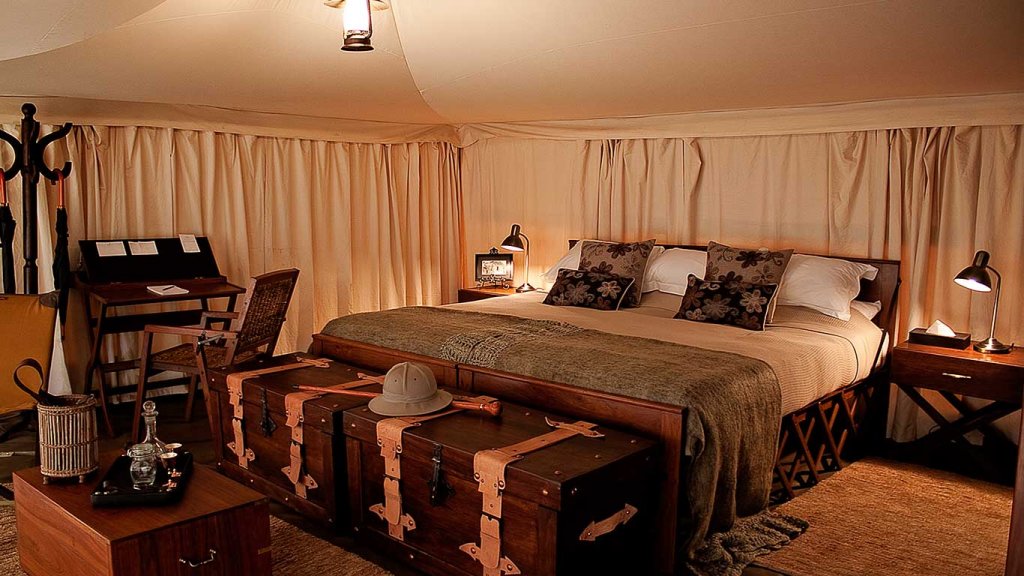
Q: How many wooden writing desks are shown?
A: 1